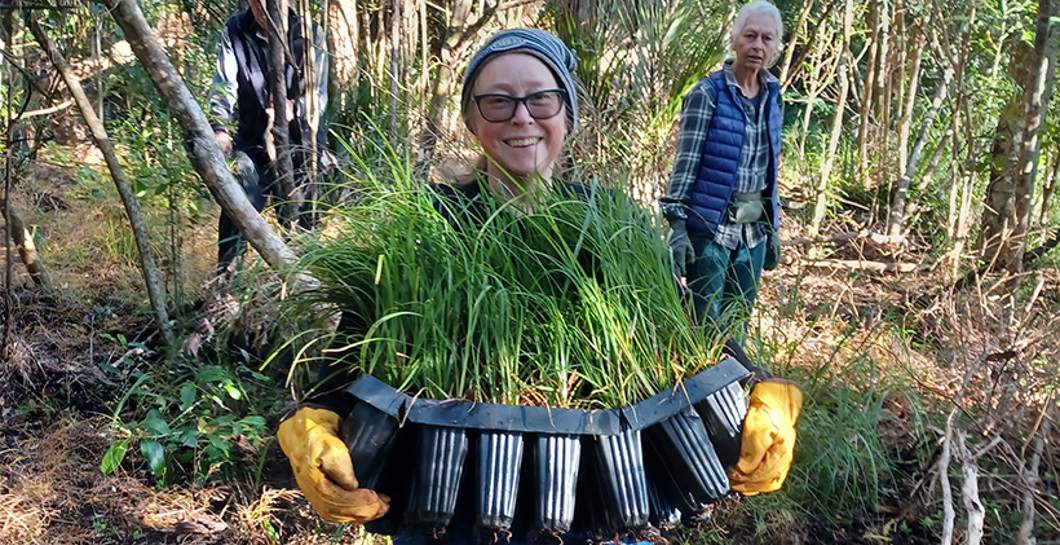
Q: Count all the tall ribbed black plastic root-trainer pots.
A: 7